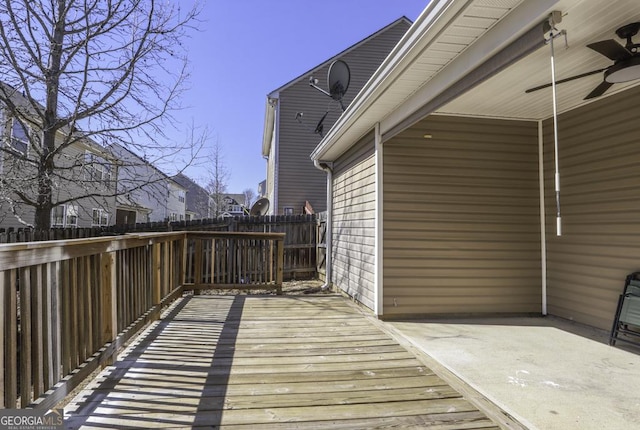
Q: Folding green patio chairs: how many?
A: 1